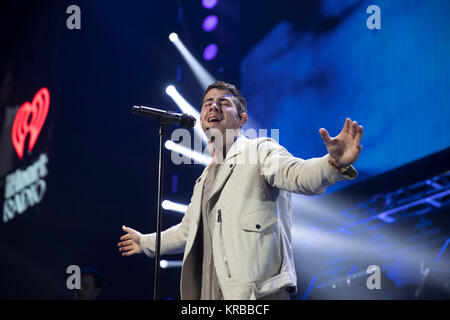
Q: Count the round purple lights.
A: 3